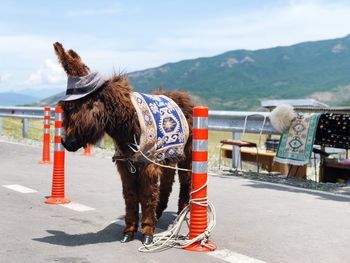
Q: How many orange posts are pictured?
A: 4